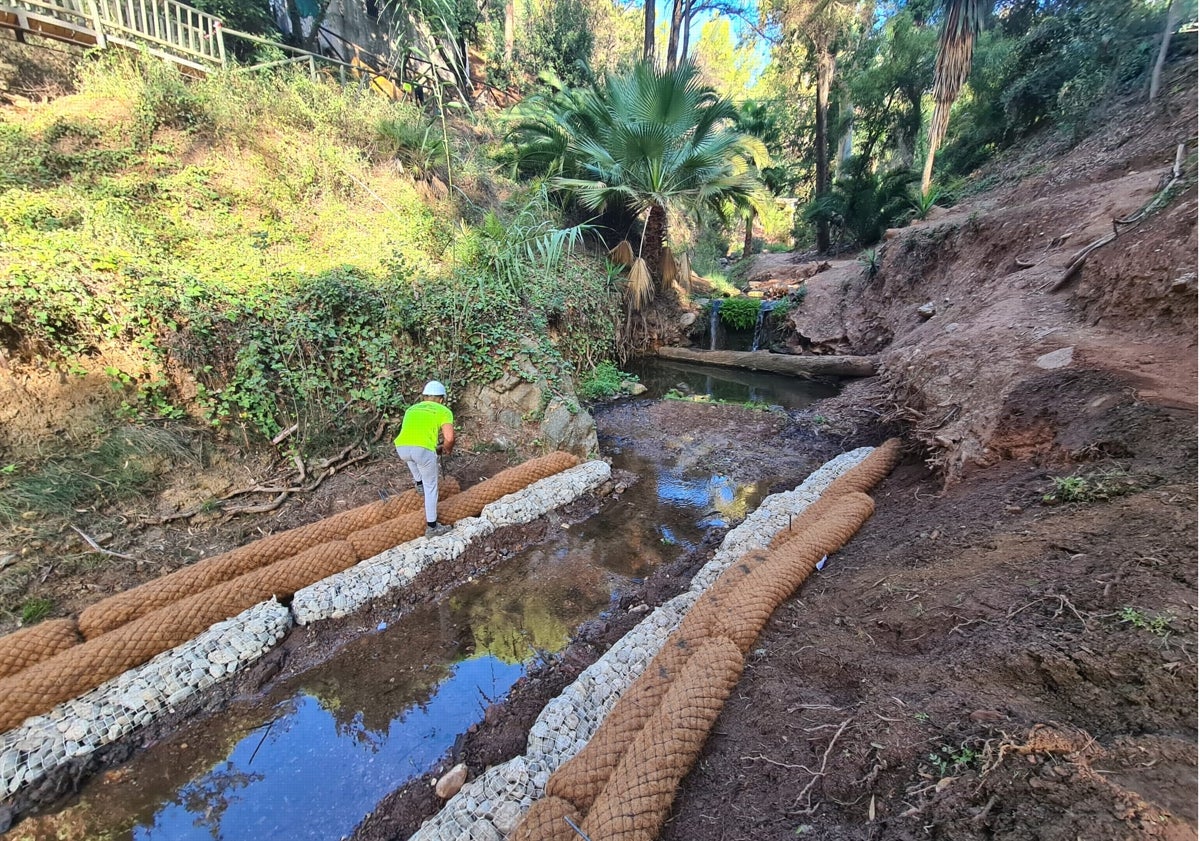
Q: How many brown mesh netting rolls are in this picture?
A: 9